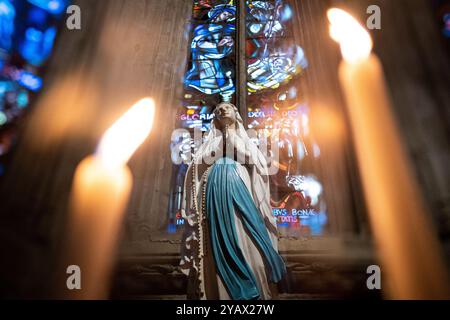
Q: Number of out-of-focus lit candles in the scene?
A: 2